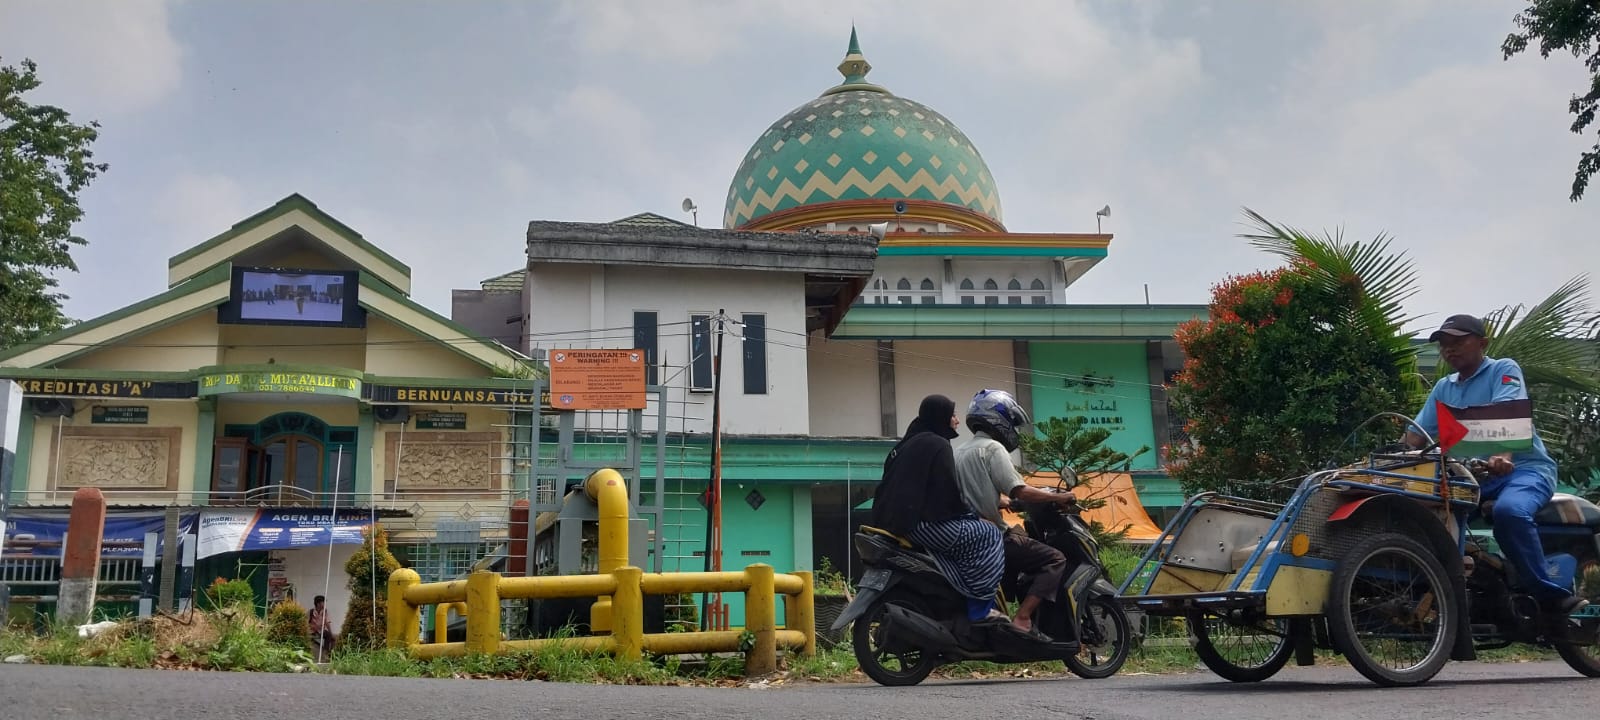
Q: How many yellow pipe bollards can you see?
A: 5